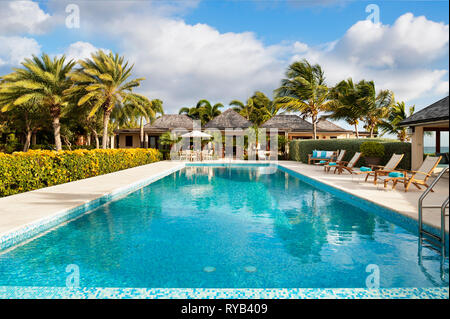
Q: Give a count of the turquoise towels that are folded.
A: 4